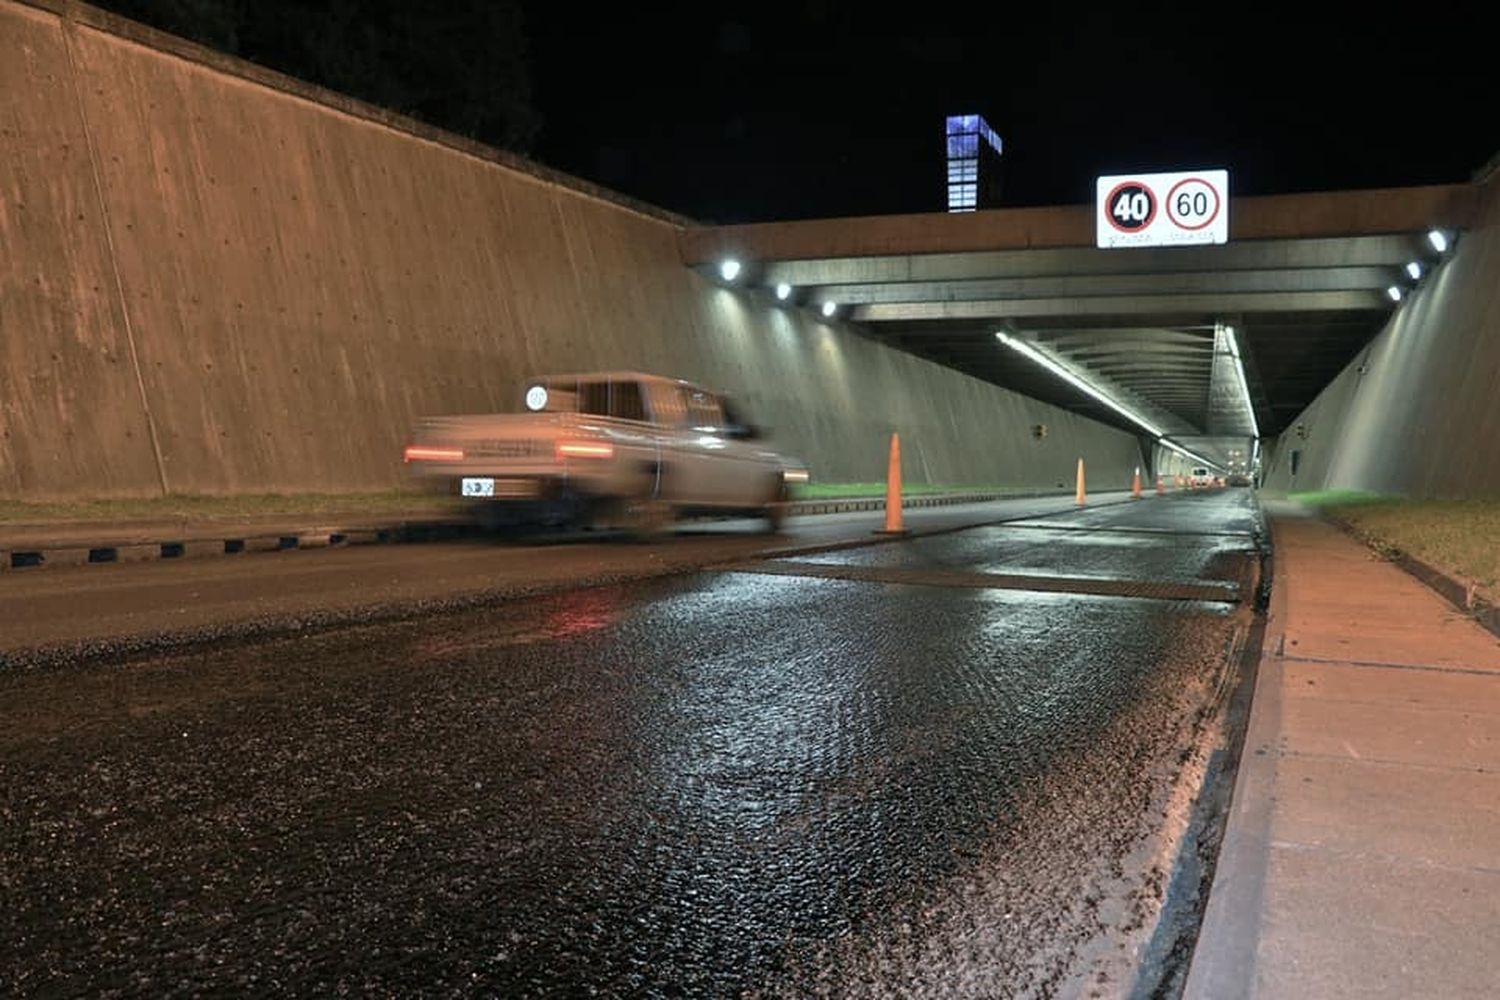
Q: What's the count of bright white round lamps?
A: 6